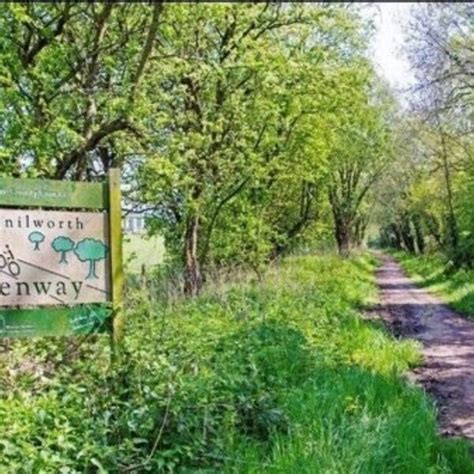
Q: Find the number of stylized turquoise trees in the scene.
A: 3